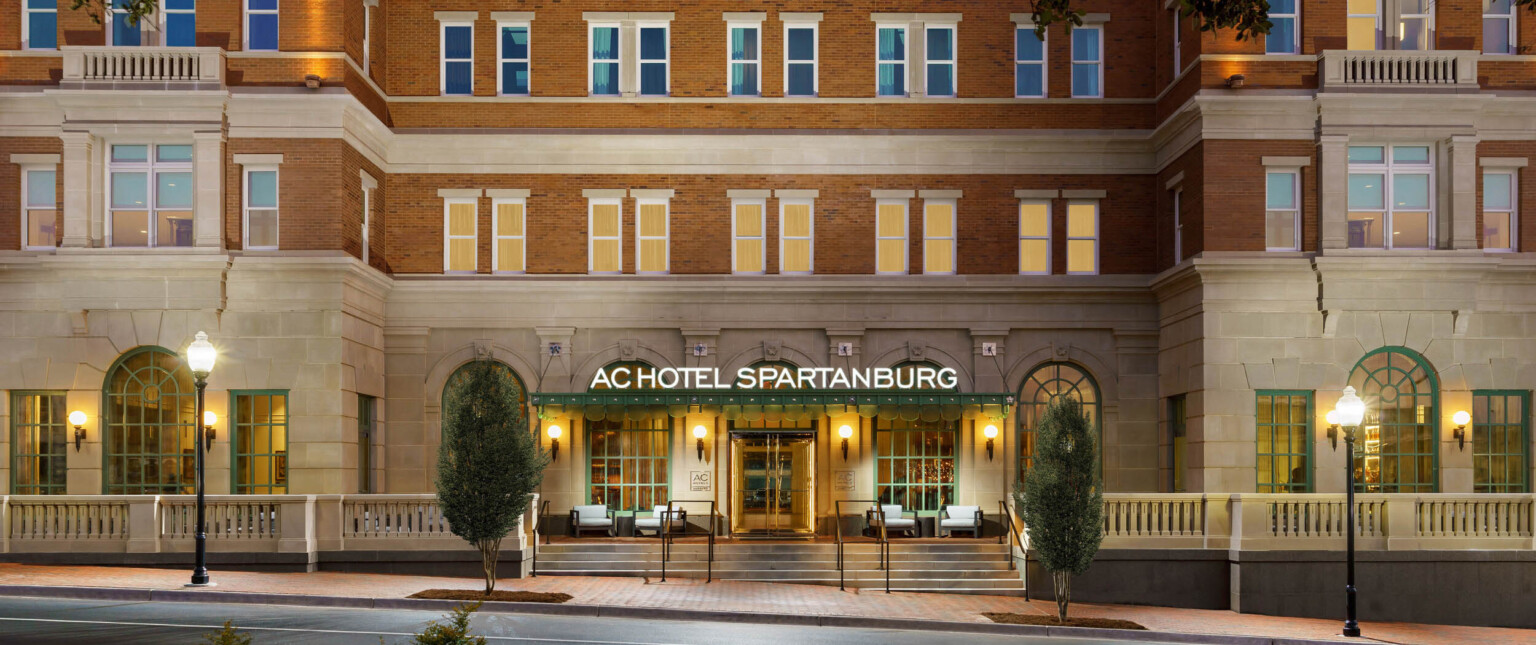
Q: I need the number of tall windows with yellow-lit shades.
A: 10